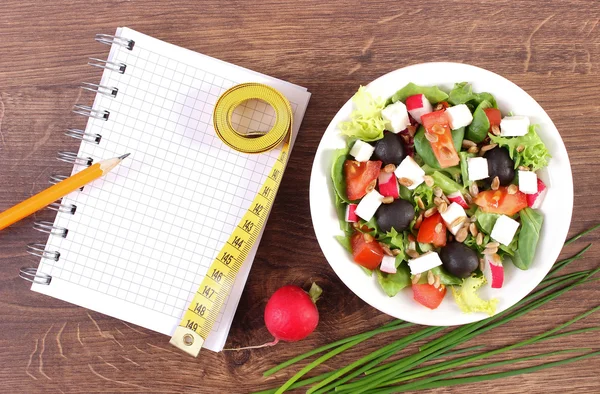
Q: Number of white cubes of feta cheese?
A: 11